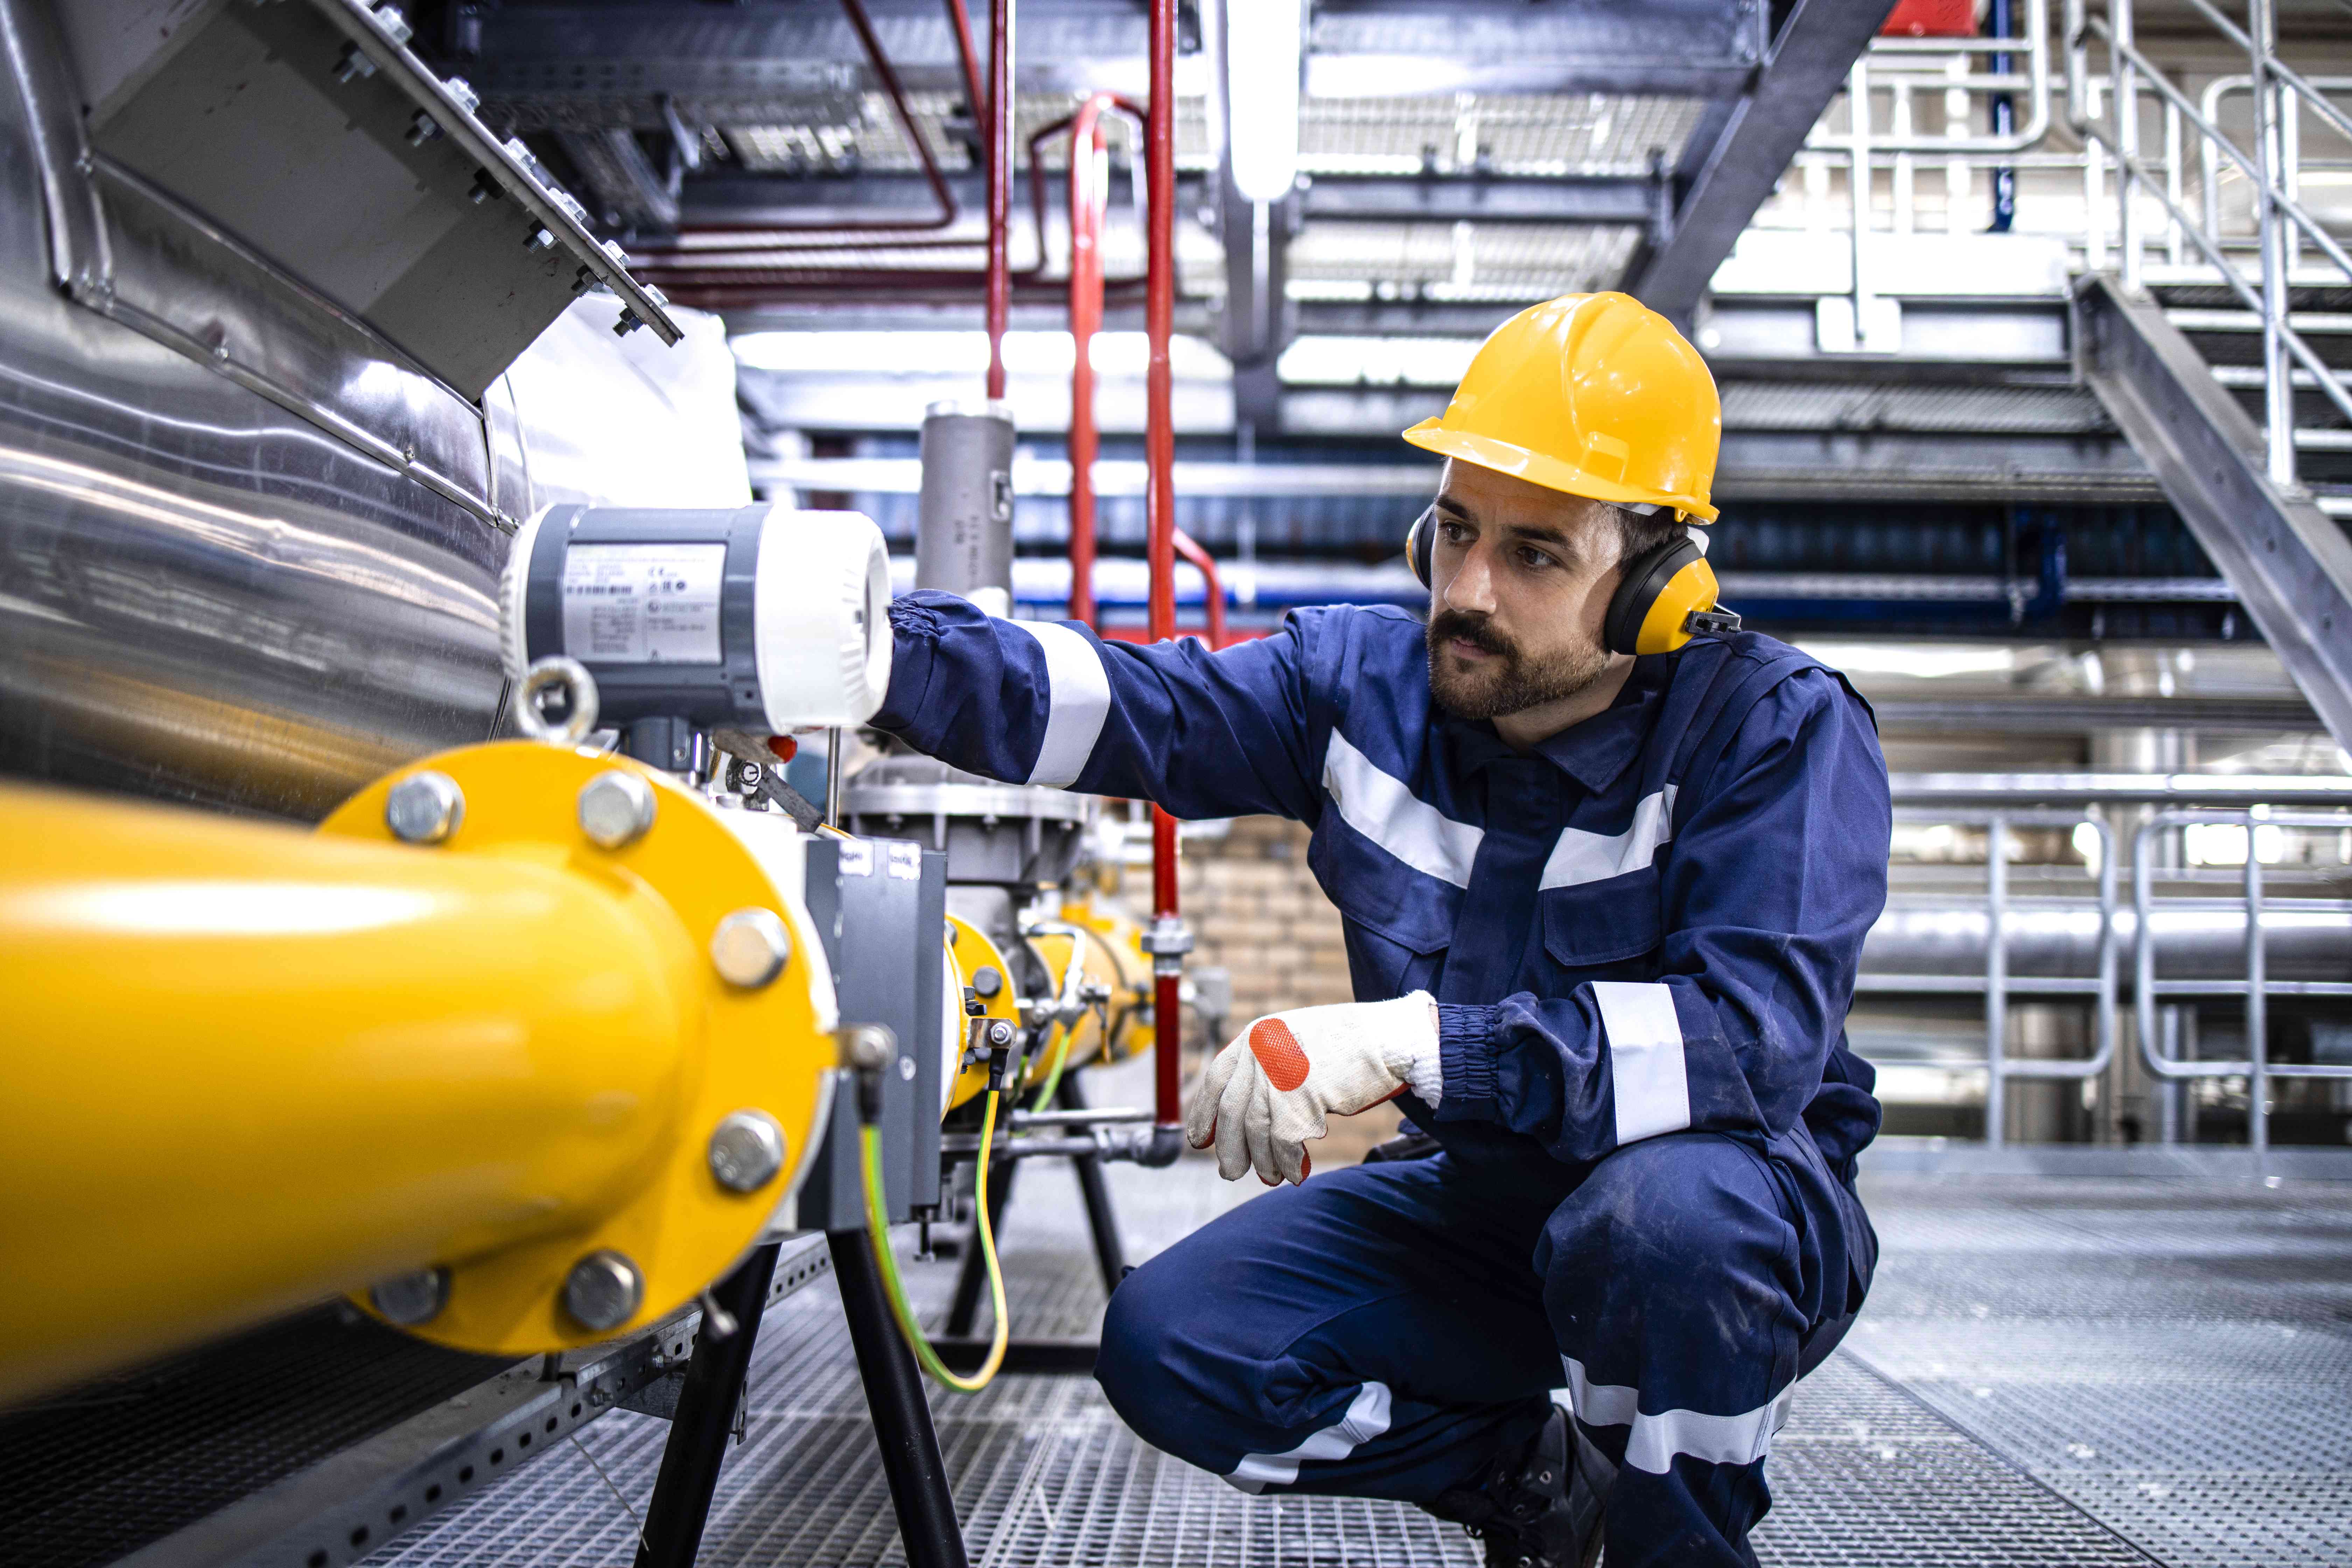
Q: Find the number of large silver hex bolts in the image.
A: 6